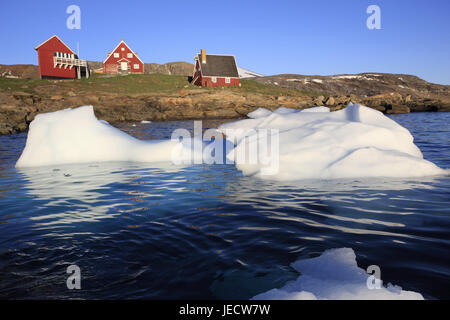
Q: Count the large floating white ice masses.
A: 3